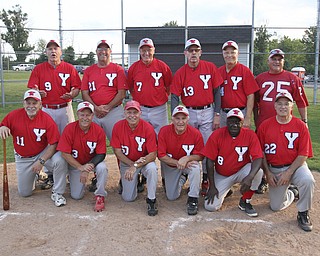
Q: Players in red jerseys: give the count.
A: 12